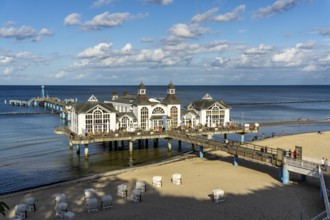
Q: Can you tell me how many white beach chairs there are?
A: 15